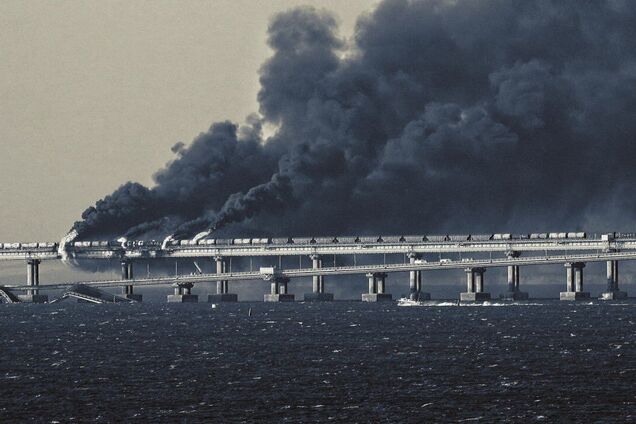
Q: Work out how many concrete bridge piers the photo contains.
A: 12